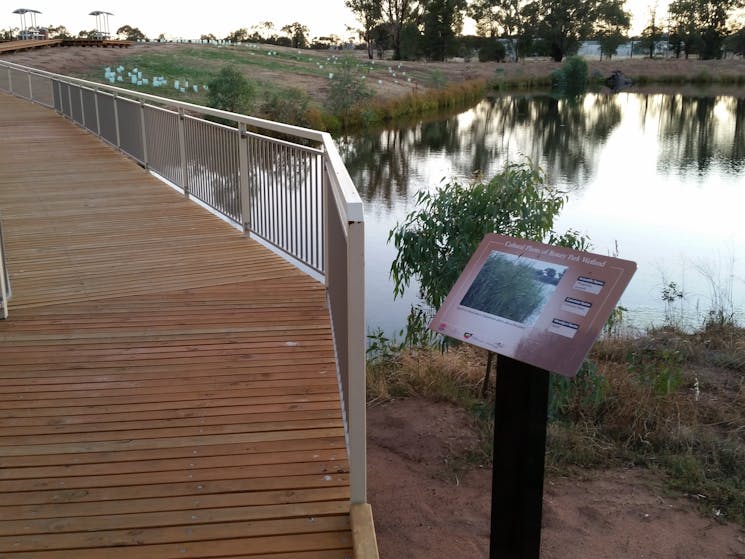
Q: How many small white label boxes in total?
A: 3